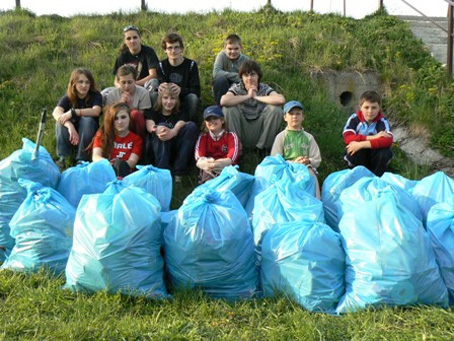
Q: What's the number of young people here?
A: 11